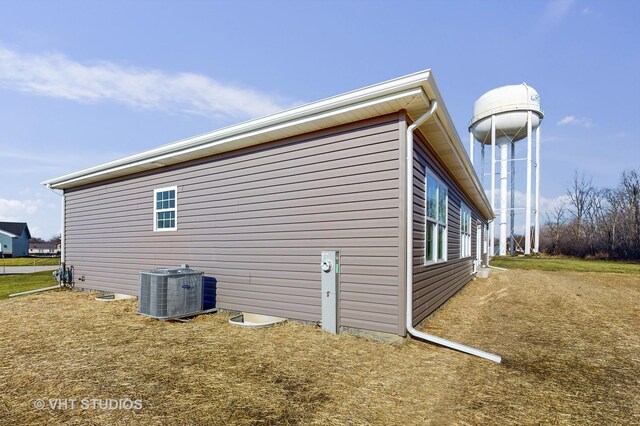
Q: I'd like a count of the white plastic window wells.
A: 2